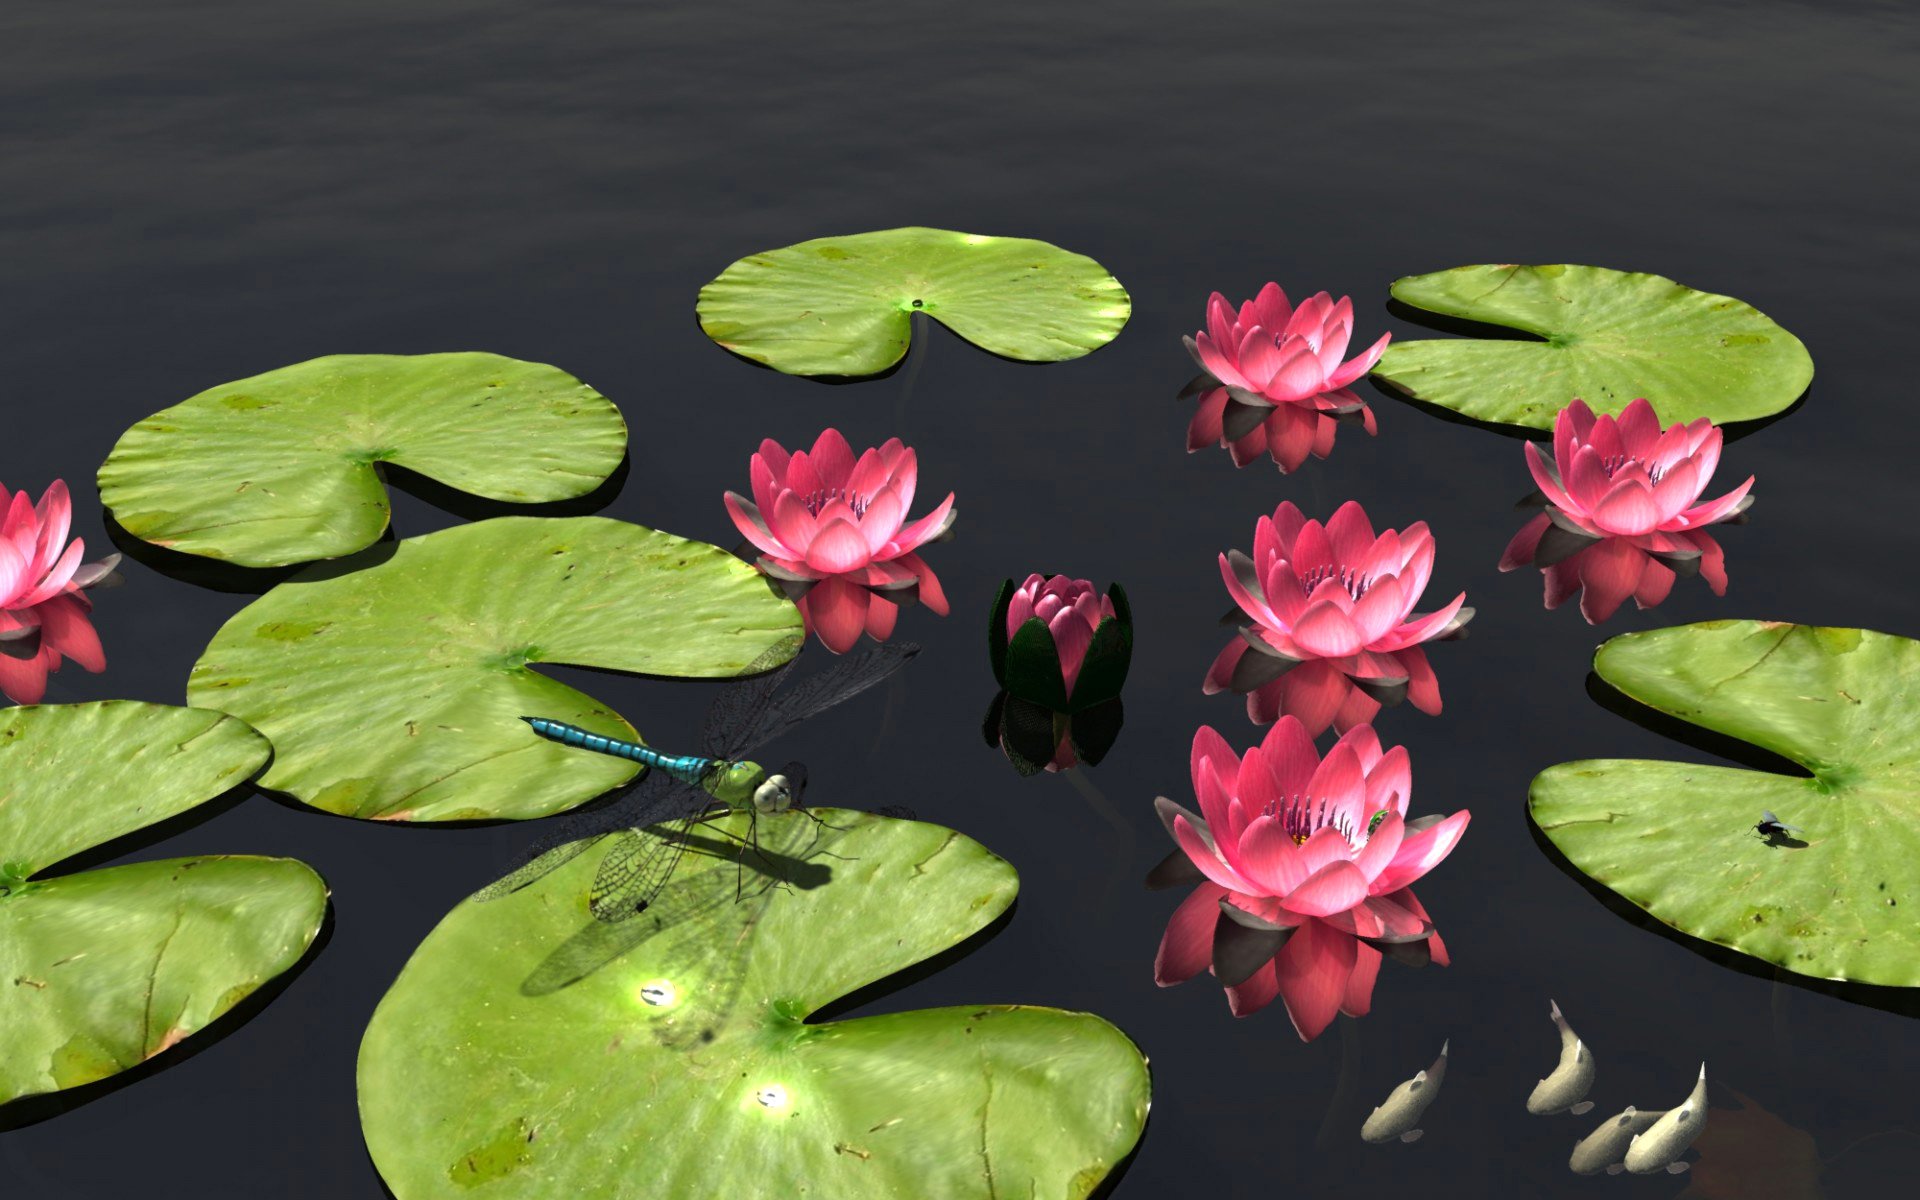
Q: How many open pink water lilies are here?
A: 6